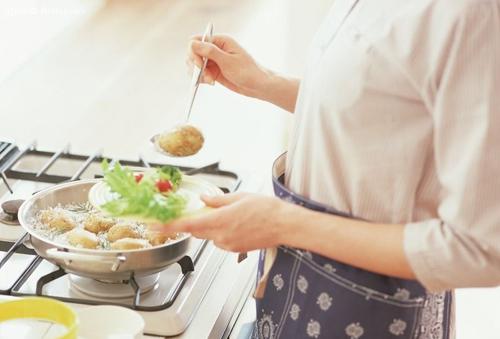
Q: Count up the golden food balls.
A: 7